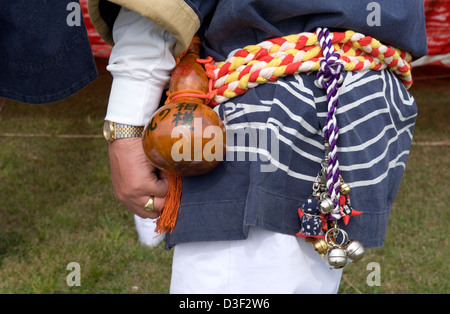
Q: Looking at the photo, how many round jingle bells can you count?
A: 5